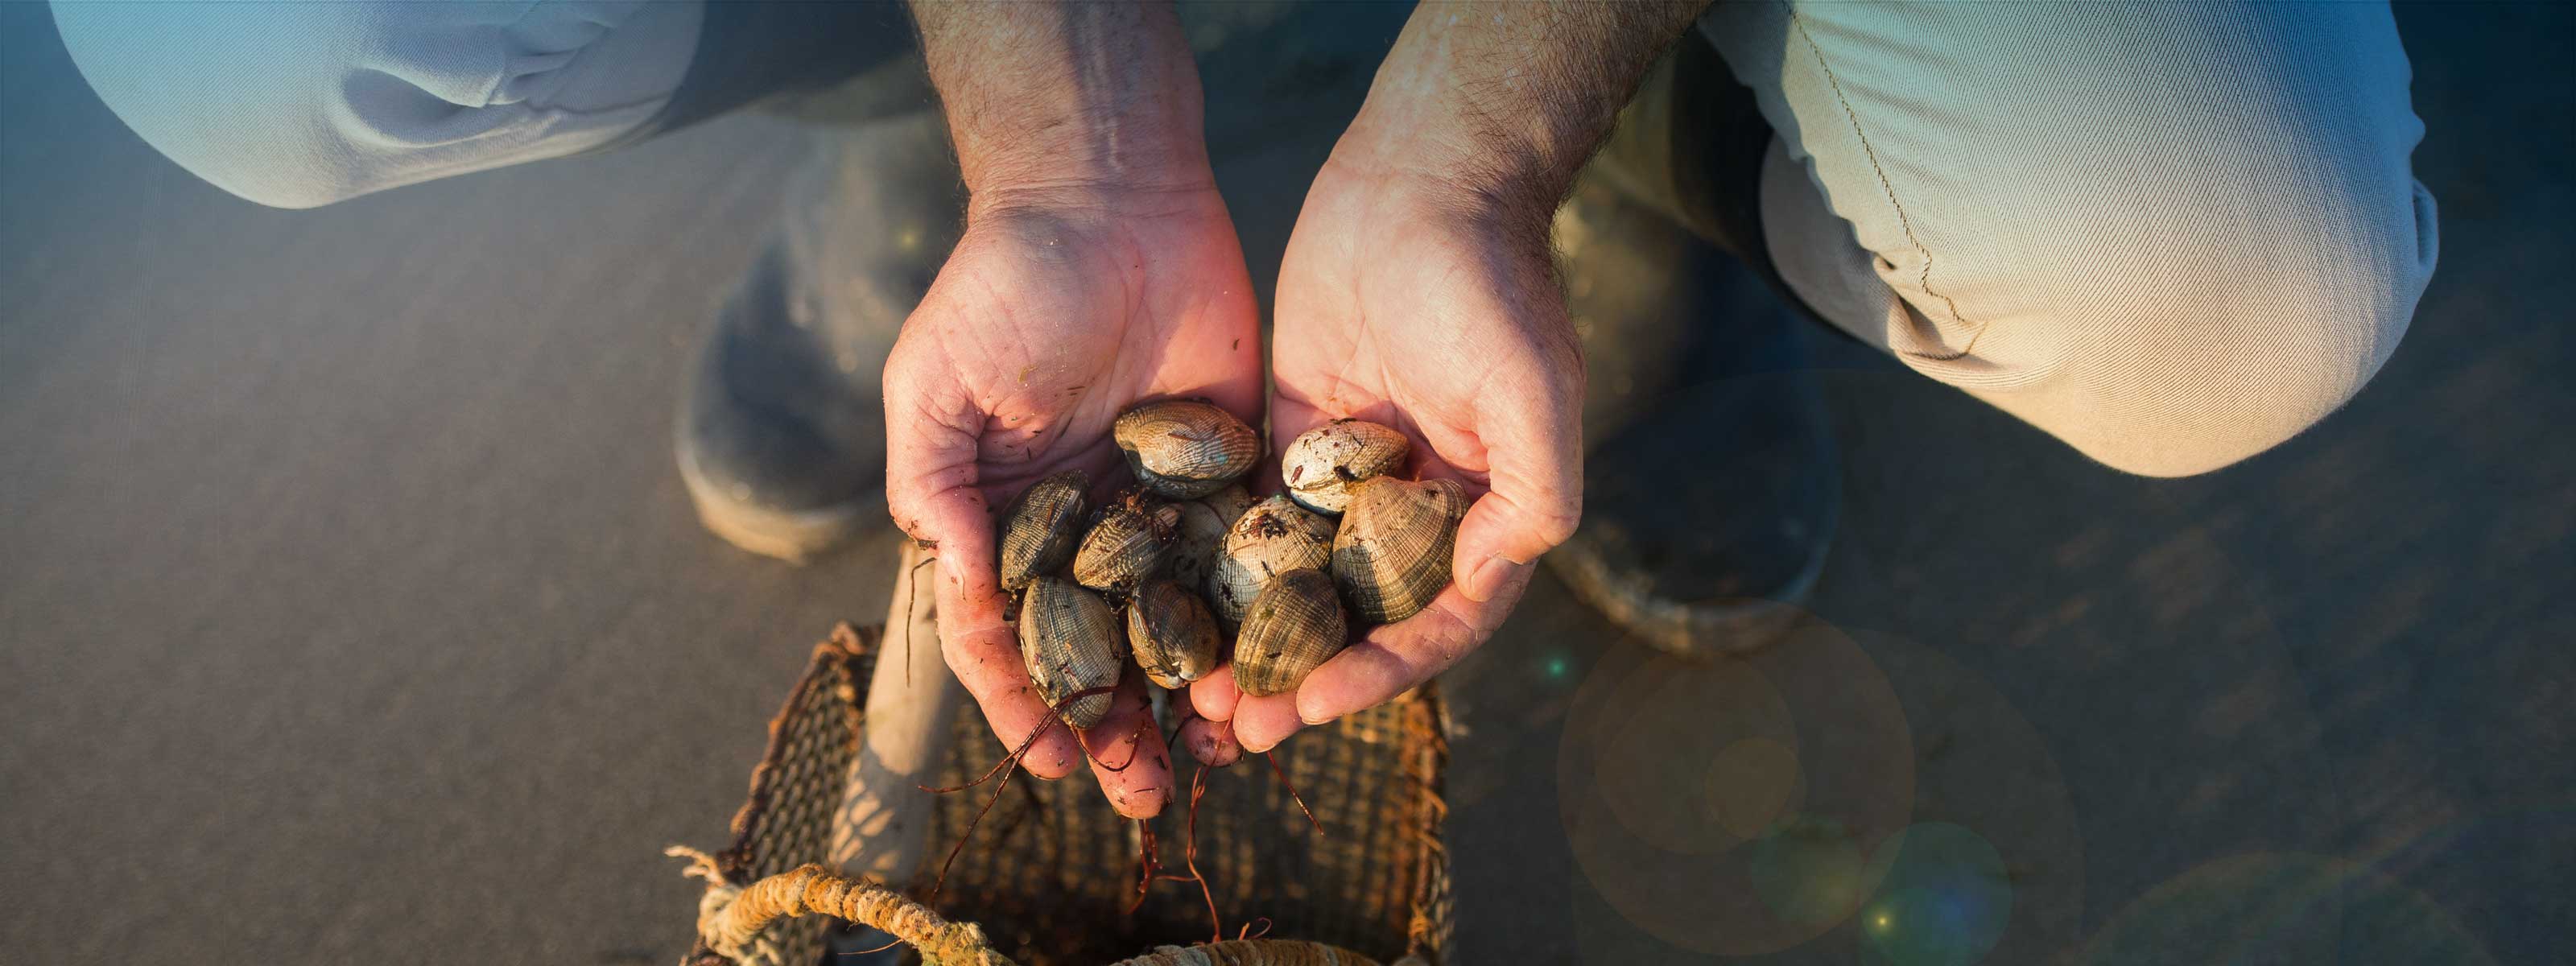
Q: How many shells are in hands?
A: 10